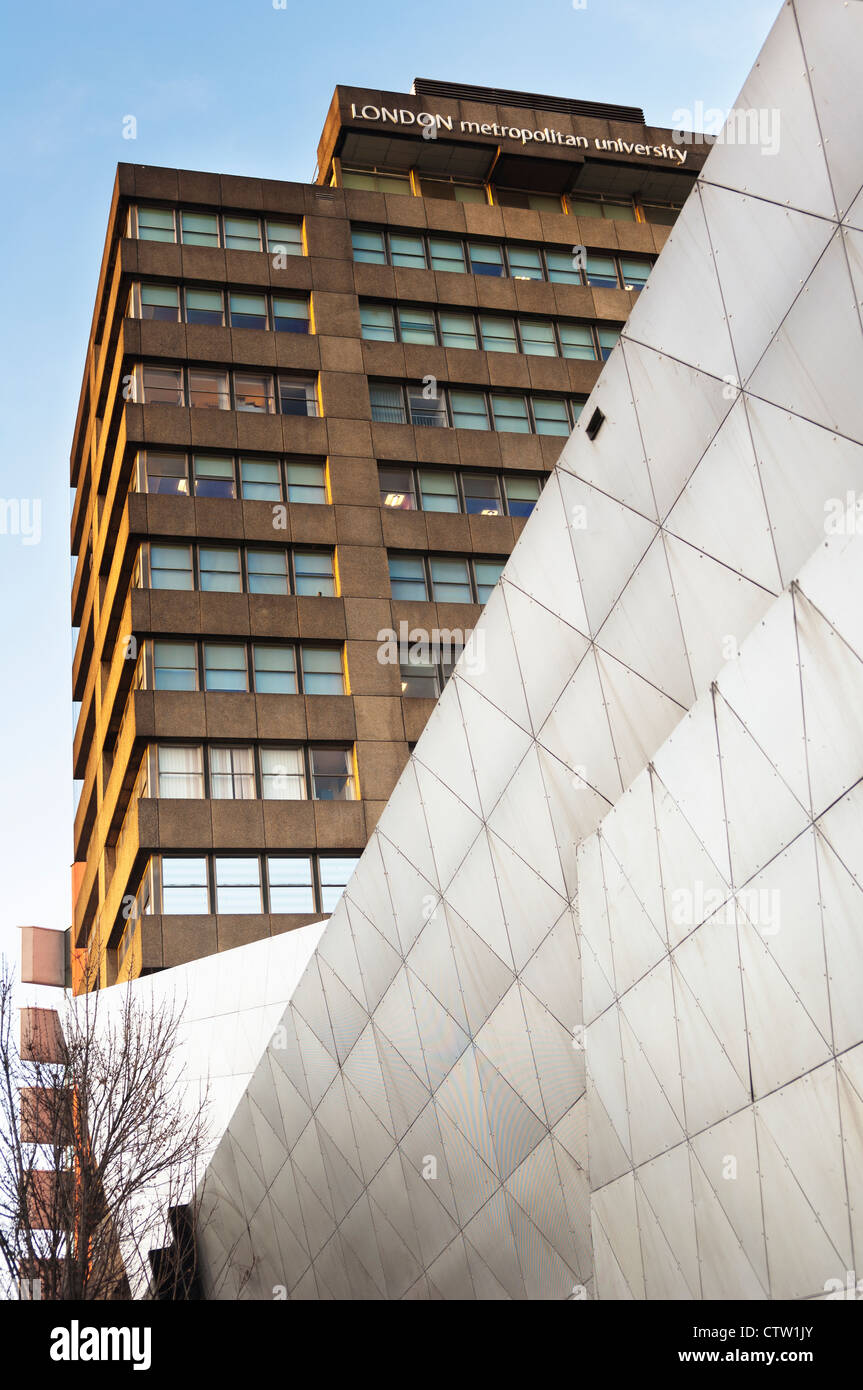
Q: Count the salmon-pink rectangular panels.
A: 5